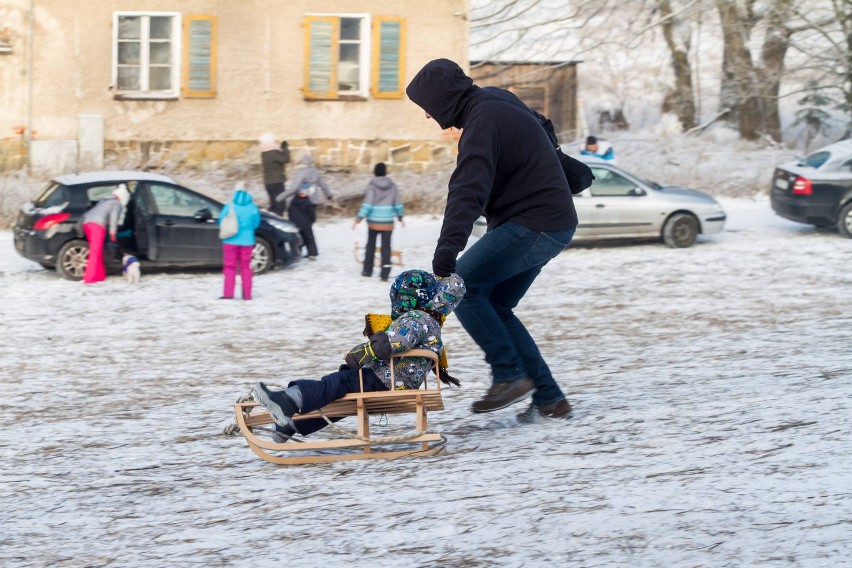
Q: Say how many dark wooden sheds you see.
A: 1